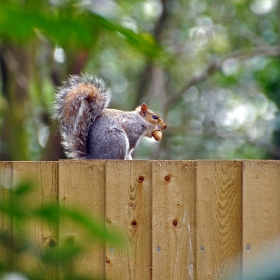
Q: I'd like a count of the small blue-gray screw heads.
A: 4